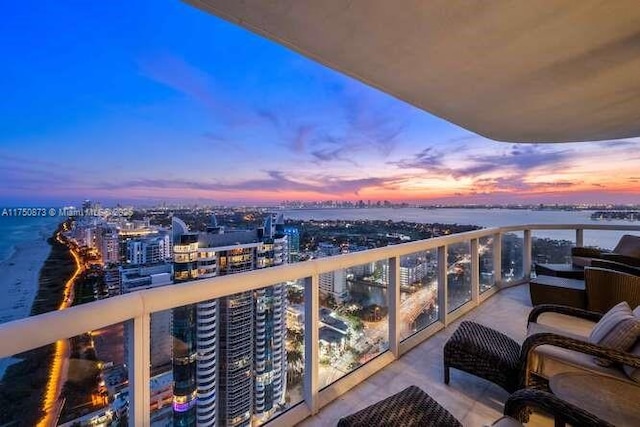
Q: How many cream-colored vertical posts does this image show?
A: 8